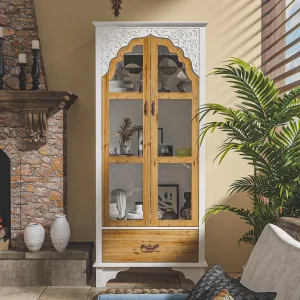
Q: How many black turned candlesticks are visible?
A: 3